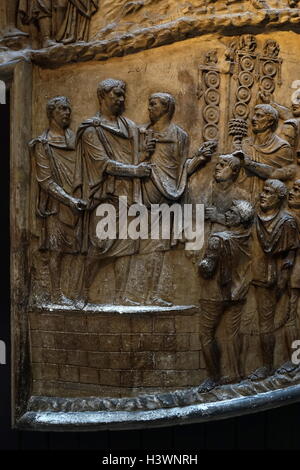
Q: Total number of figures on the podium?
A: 3